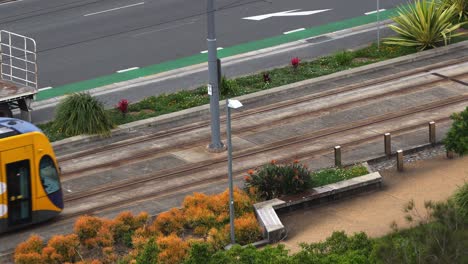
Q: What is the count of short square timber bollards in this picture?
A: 4